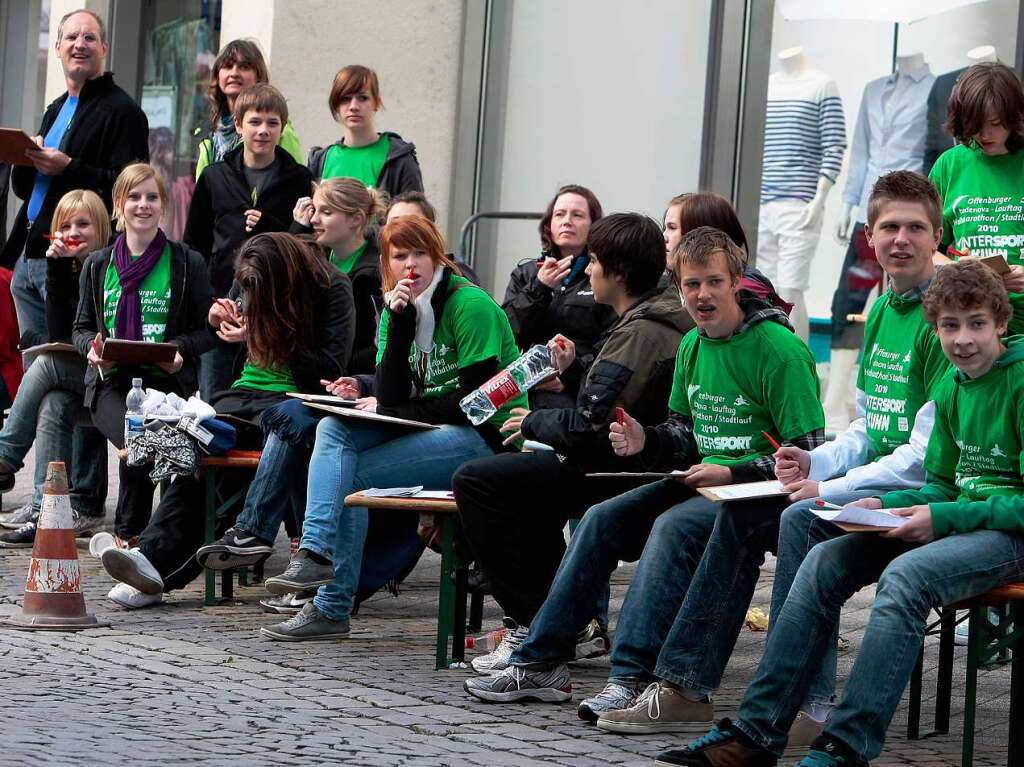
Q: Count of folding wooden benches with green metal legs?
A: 3